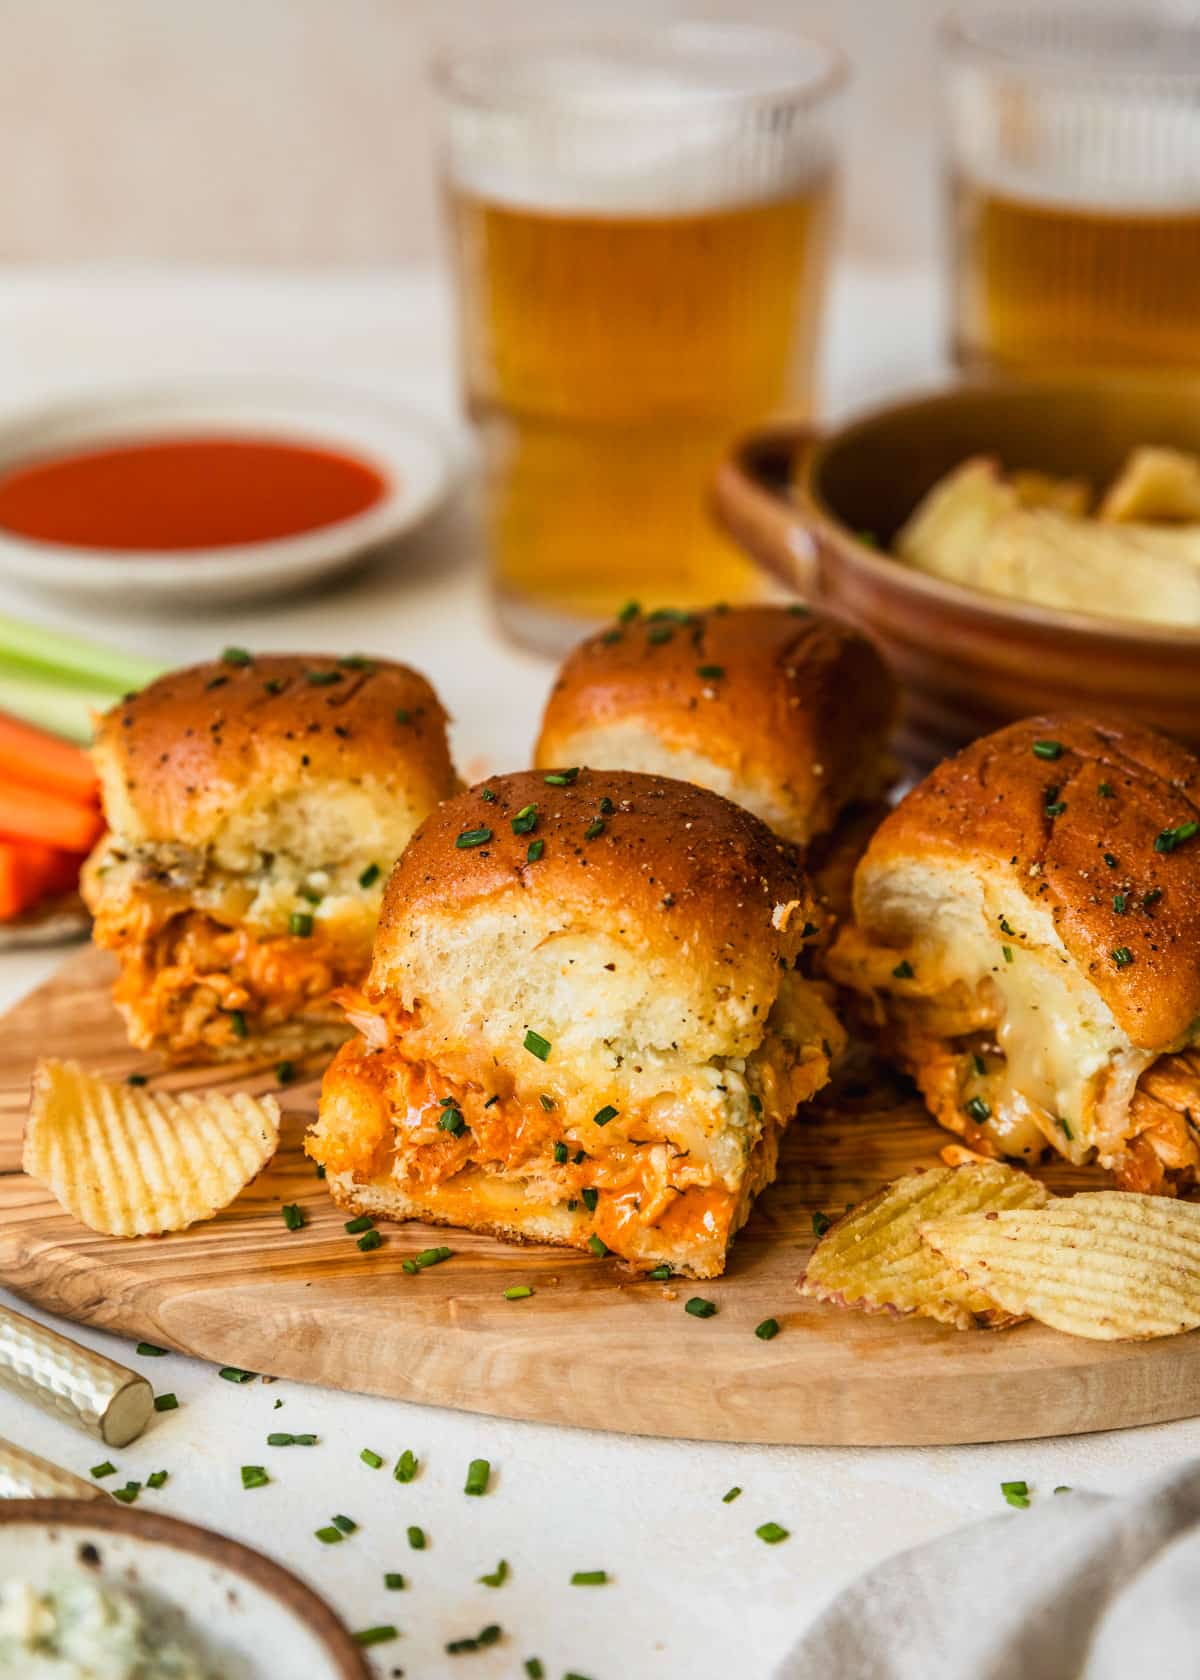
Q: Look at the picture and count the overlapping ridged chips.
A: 2